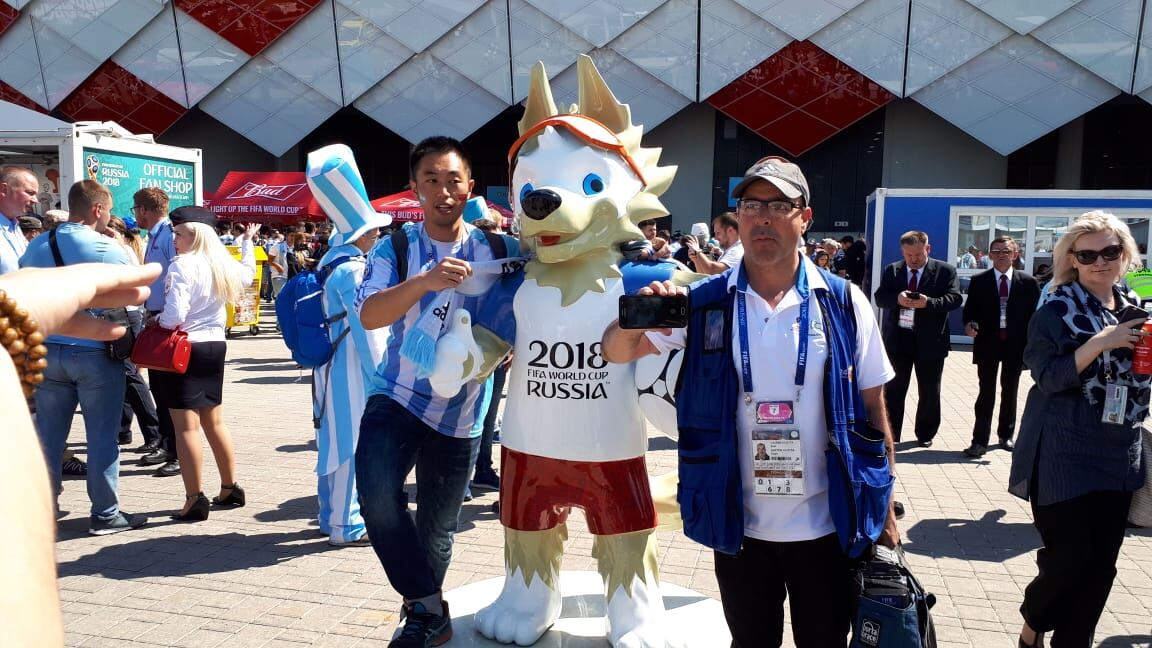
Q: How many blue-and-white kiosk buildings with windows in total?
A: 1